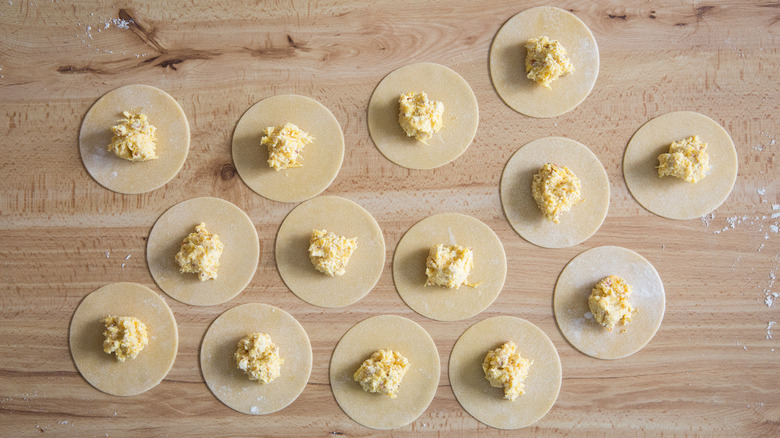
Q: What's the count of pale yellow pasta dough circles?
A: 14